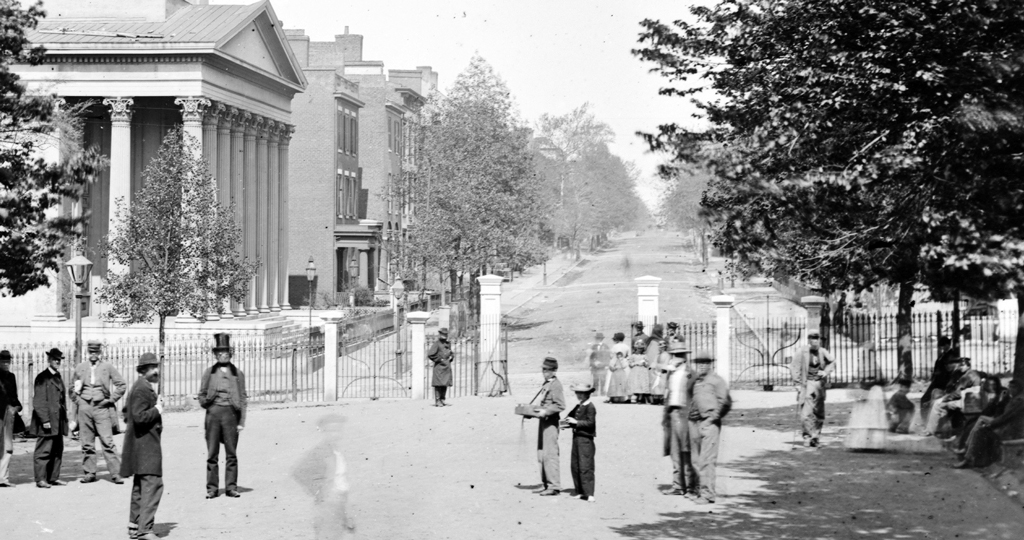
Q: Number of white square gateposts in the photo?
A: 6